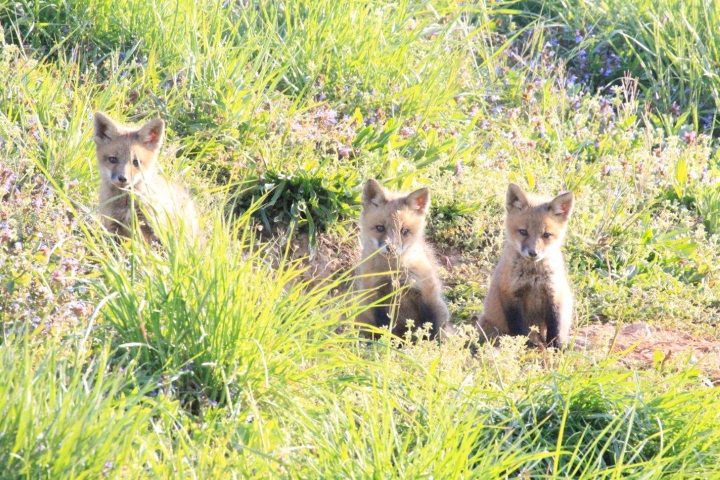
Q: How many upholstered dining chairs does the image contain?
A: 0